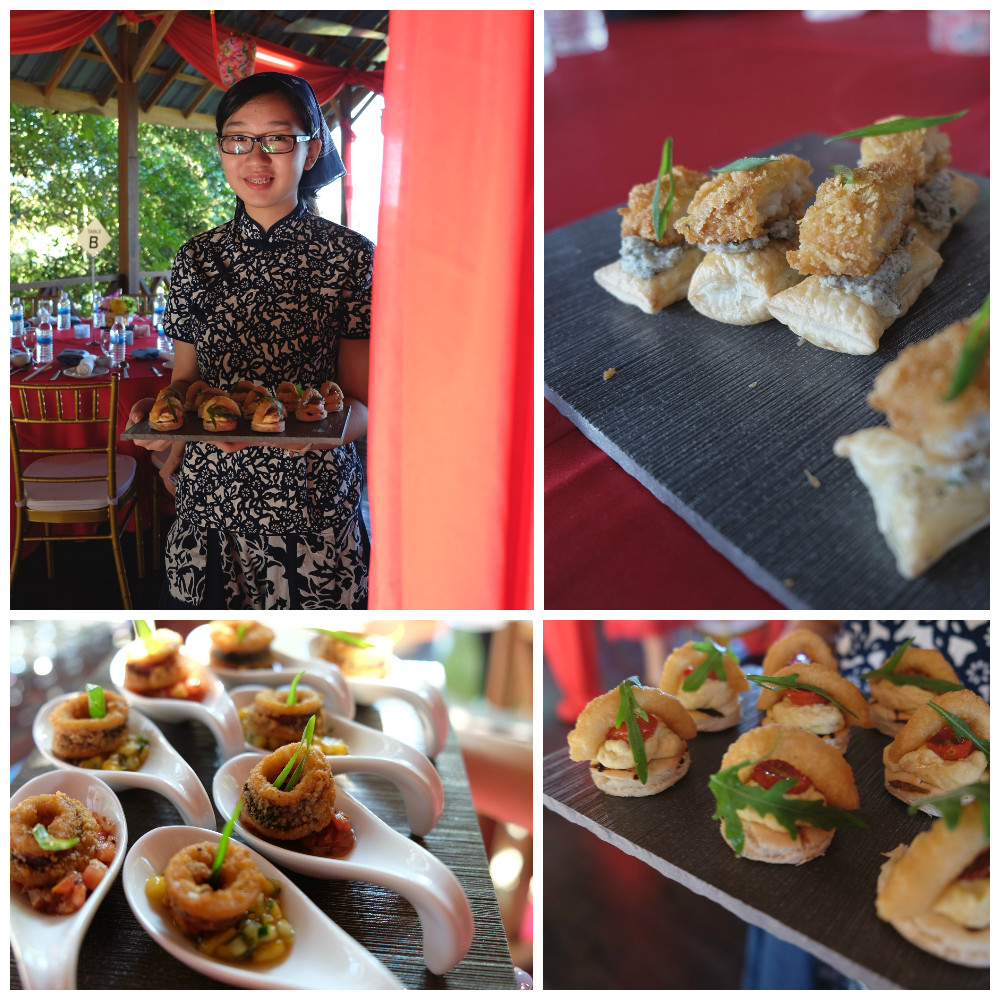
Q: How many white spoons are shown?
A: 8